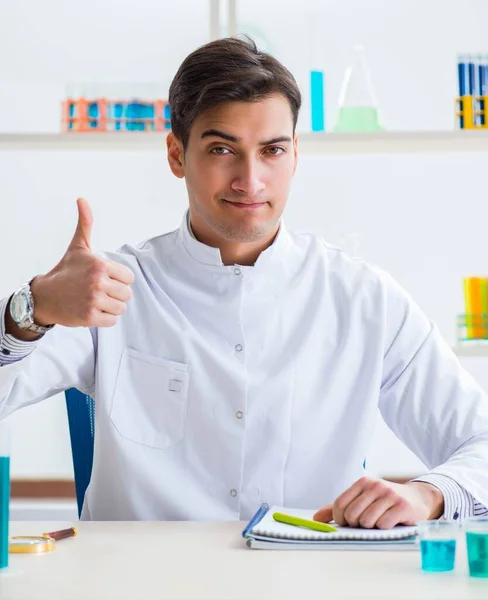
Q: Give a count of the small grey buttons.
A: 4